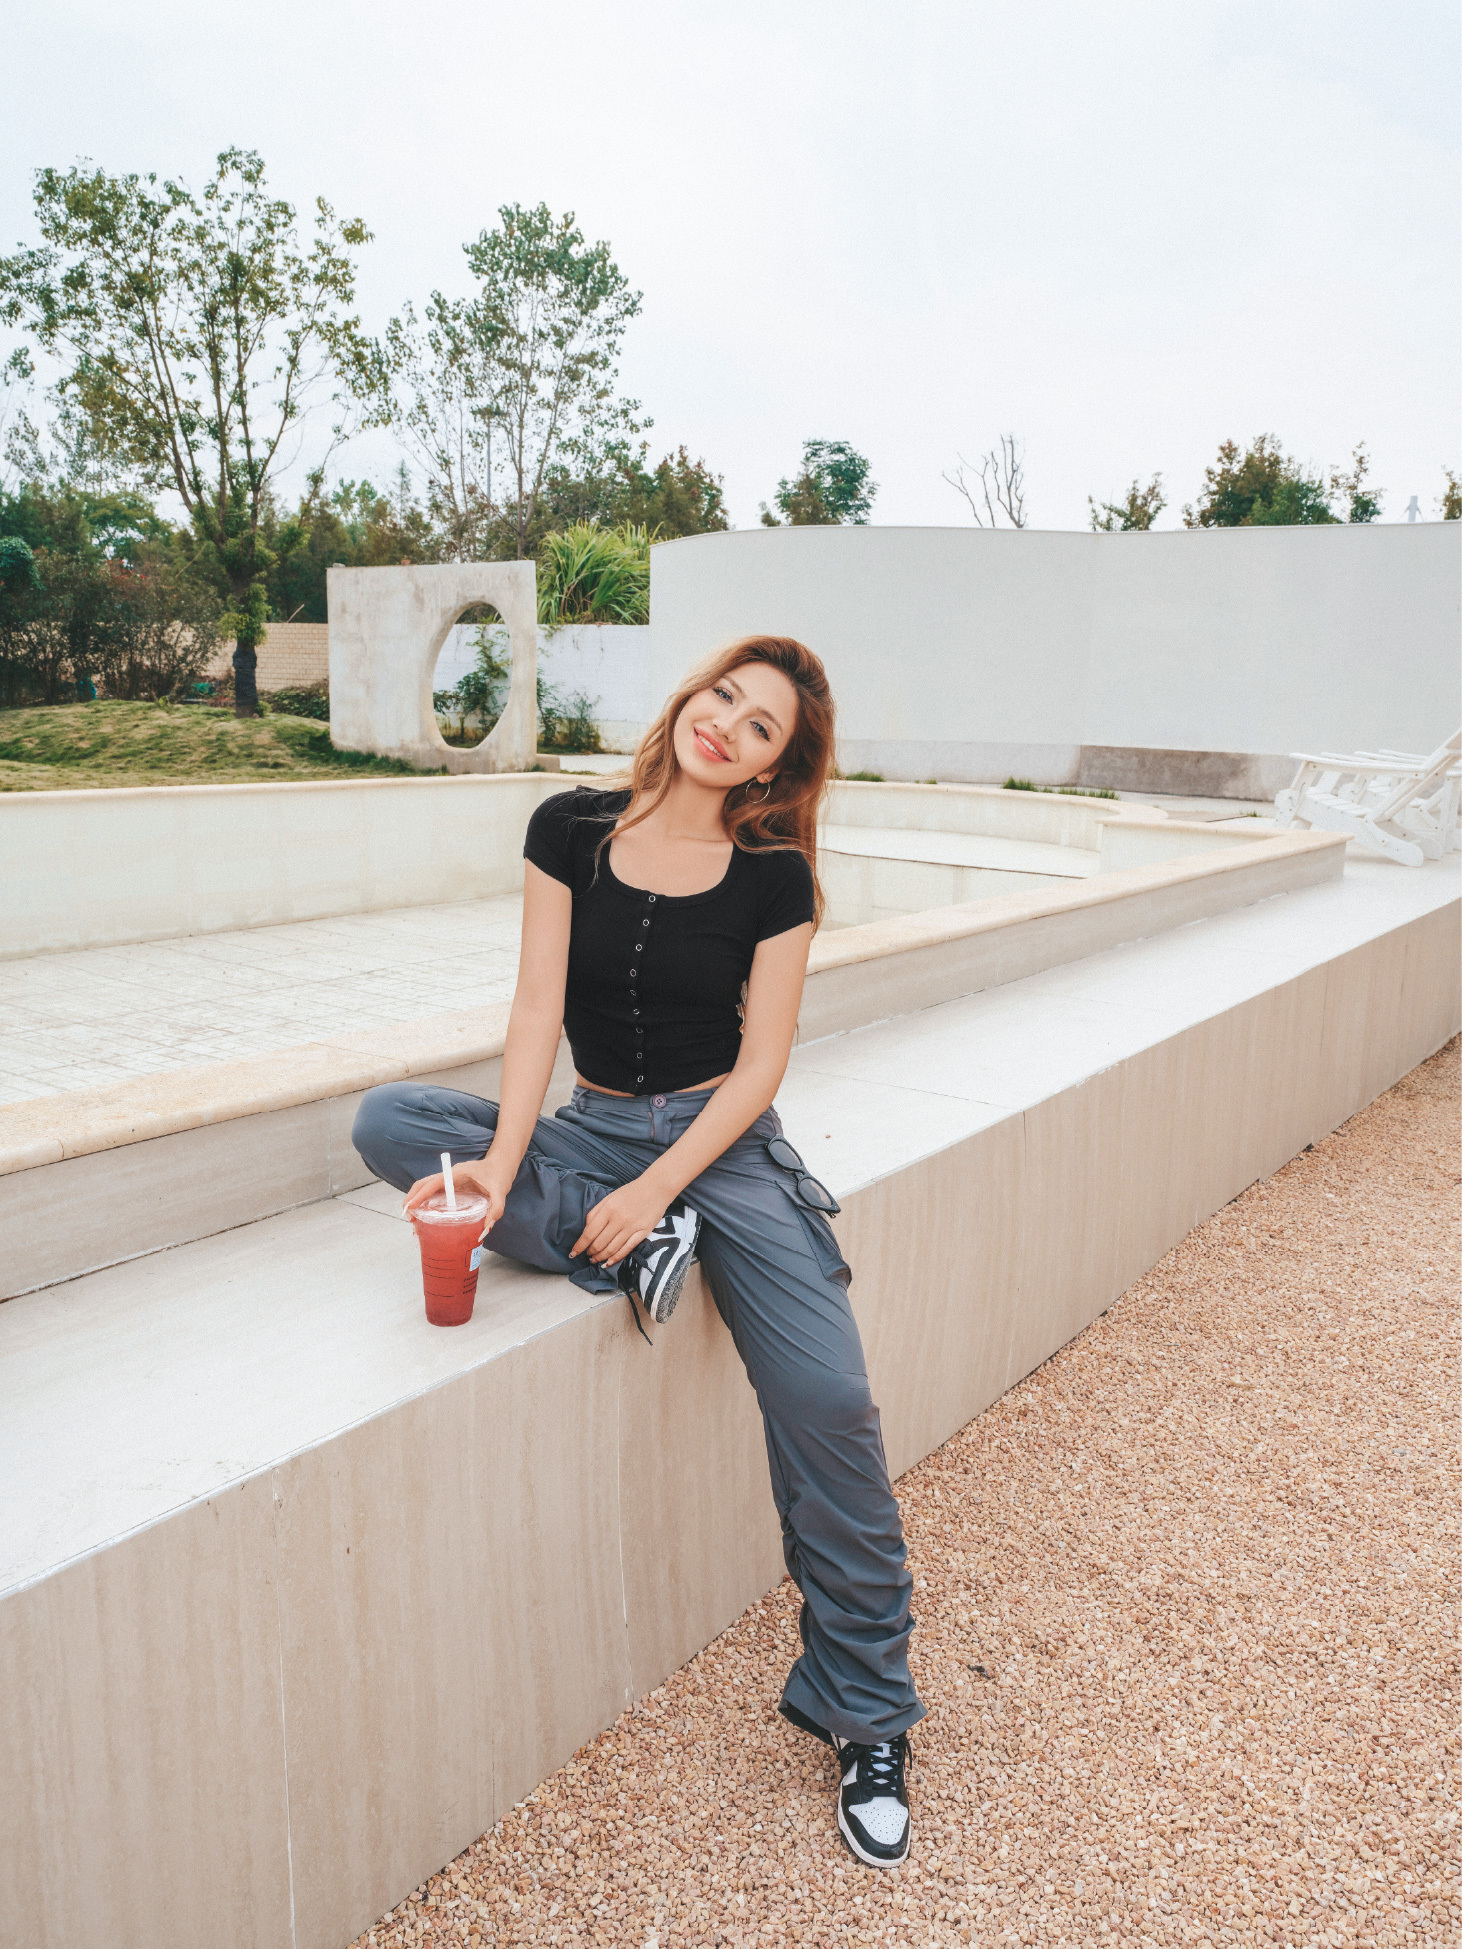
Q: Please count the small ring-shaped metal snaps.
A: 9